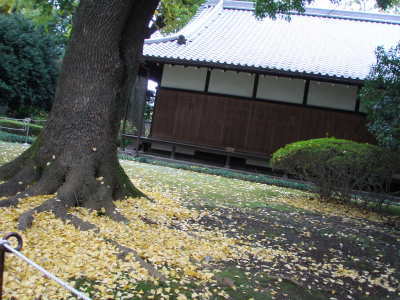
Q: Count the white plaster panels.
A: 4